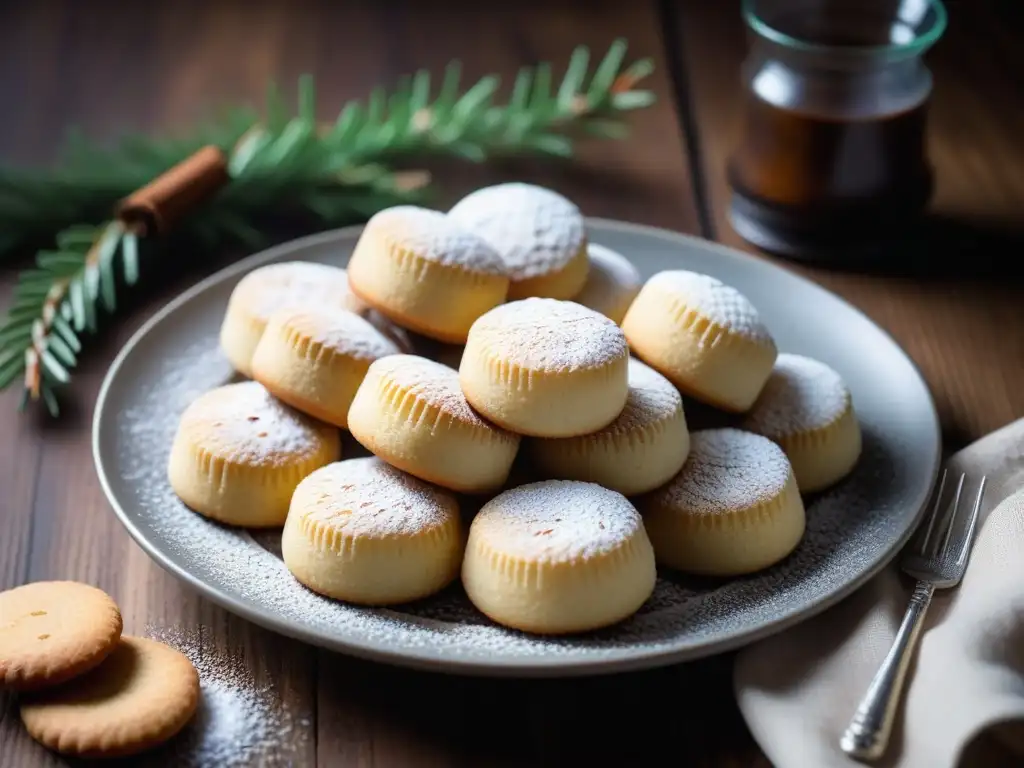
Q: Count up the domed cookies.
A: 14